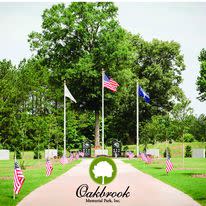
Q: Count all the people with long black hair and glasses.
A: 0